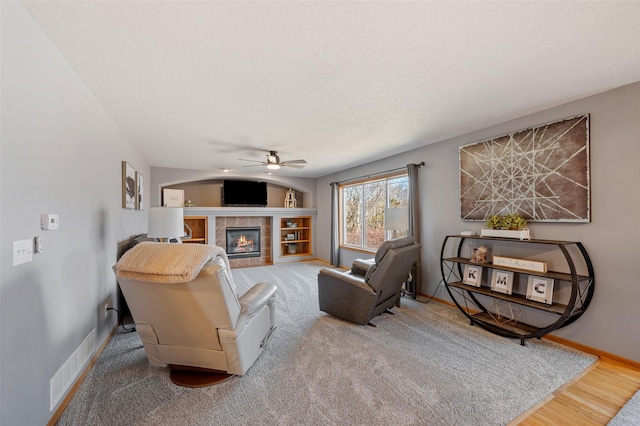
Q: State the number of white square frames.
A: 3